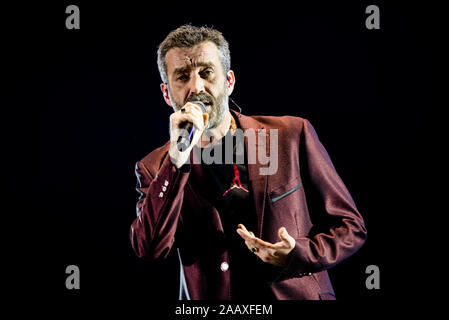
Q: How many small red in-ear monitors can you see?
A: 2